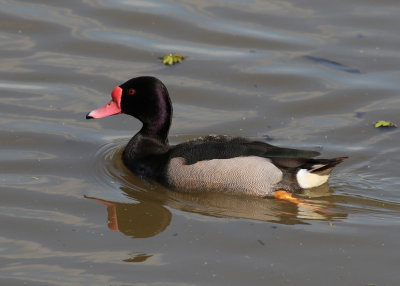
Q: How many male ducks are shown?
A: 1